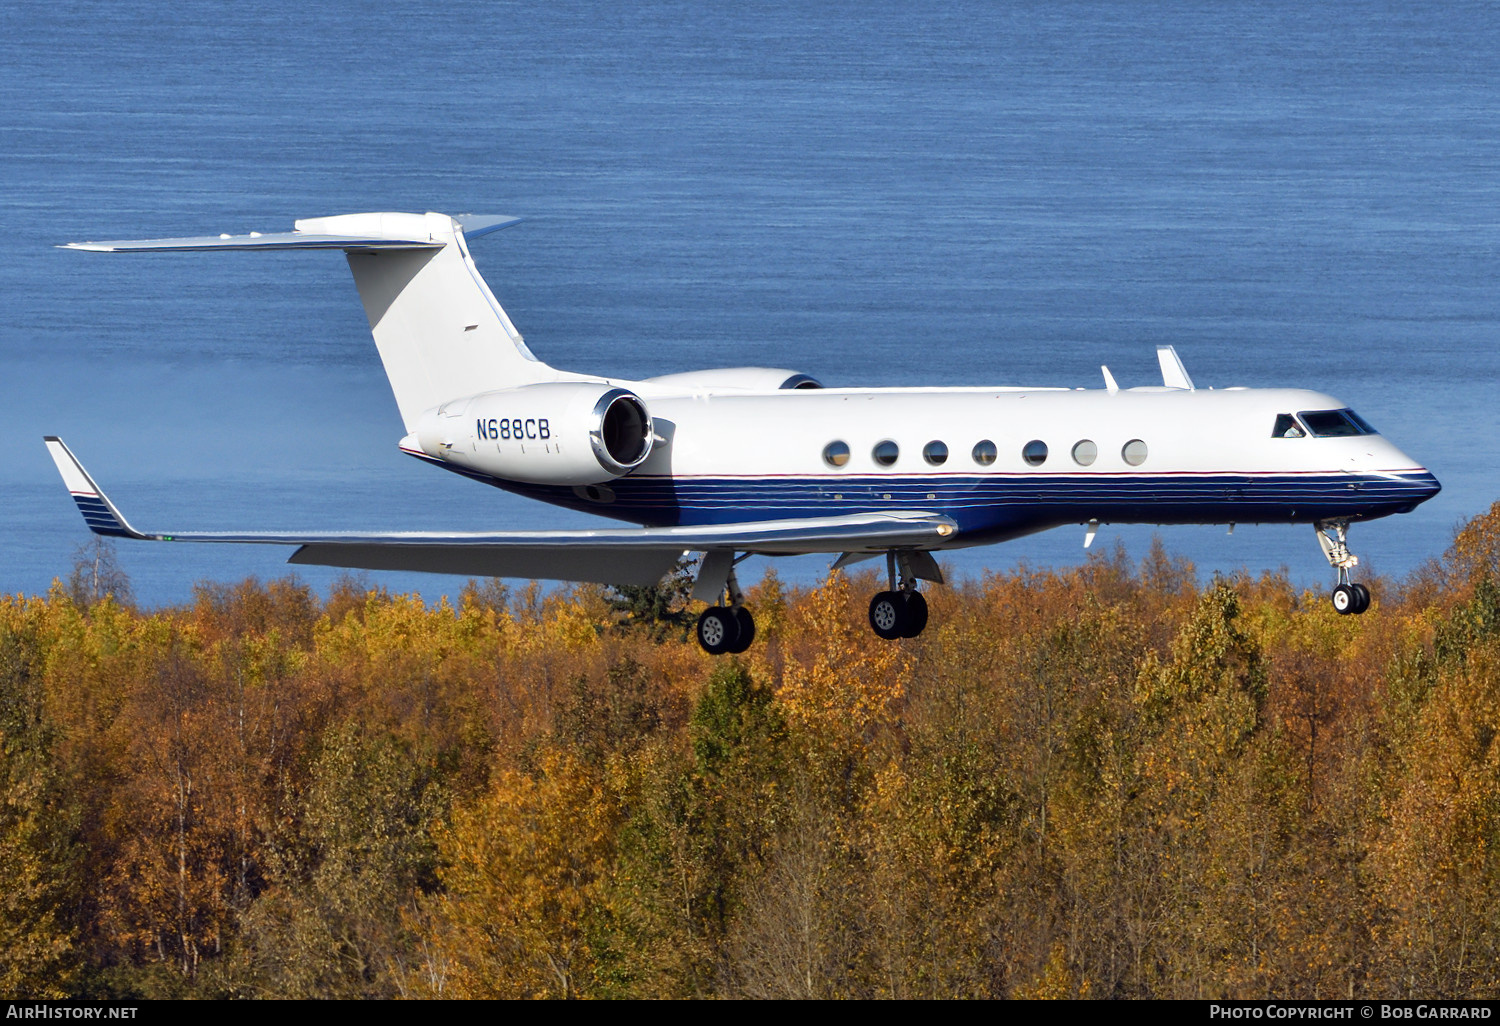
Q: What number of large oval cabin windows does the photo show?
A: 7